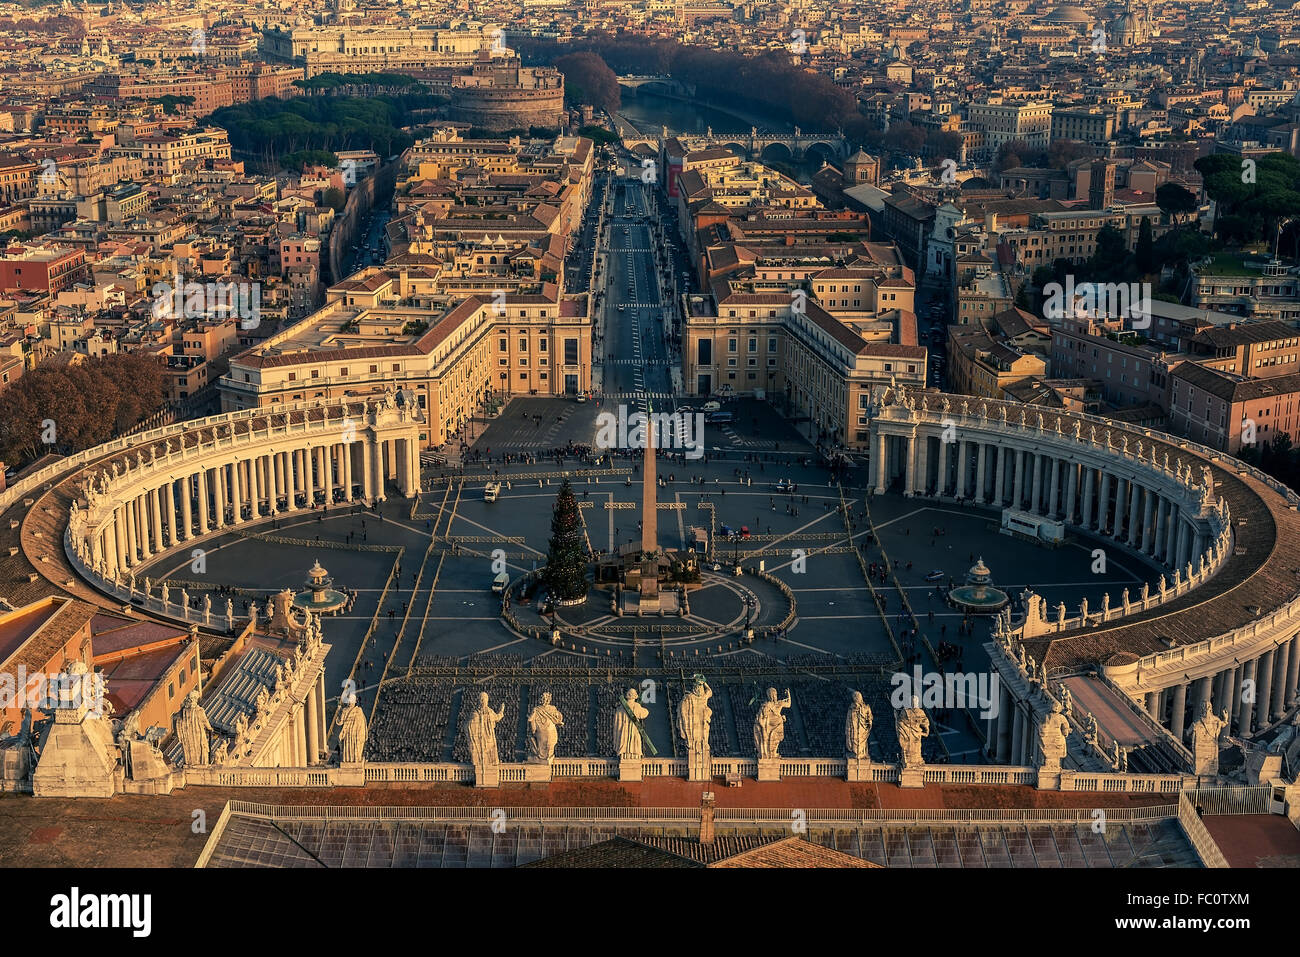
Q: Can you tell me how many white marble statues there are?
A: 11